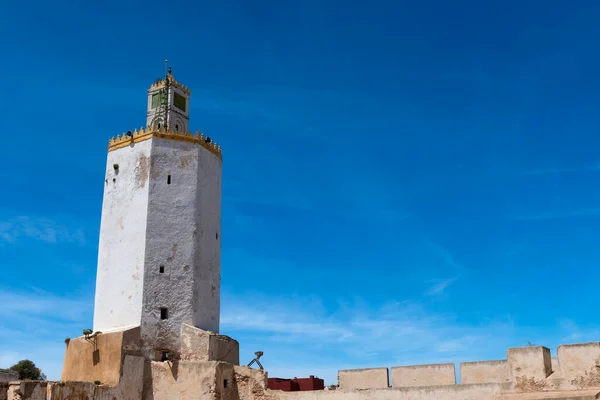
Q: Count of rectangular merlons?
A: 5